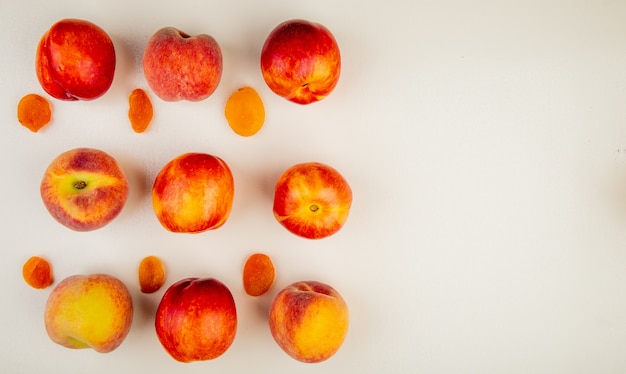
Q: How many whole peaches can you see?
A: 9